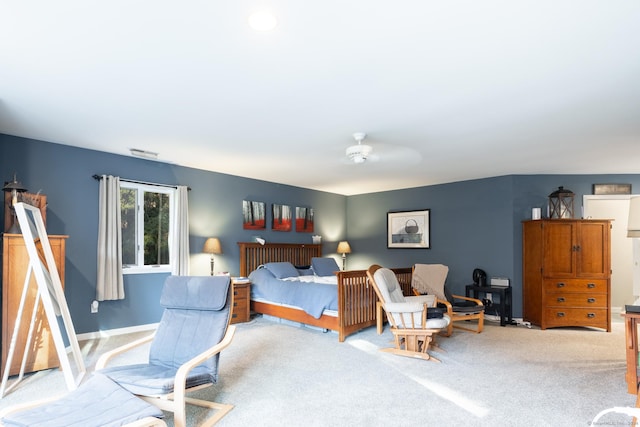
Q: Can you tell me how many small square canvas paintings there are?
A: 3